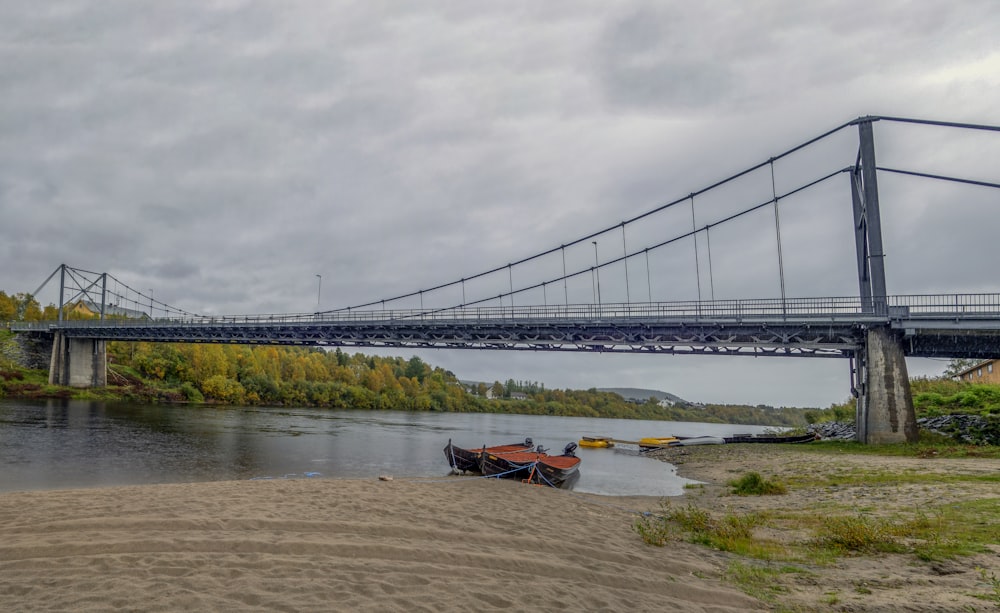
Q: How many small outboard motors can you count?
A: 3